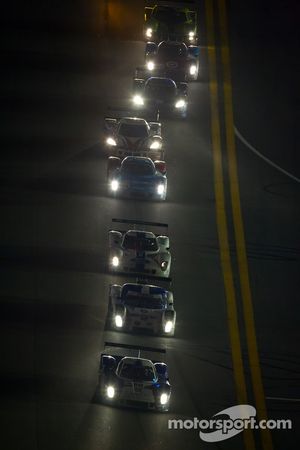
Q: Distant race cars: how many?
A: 8